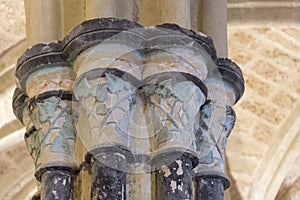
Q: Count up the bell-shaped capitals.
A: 4